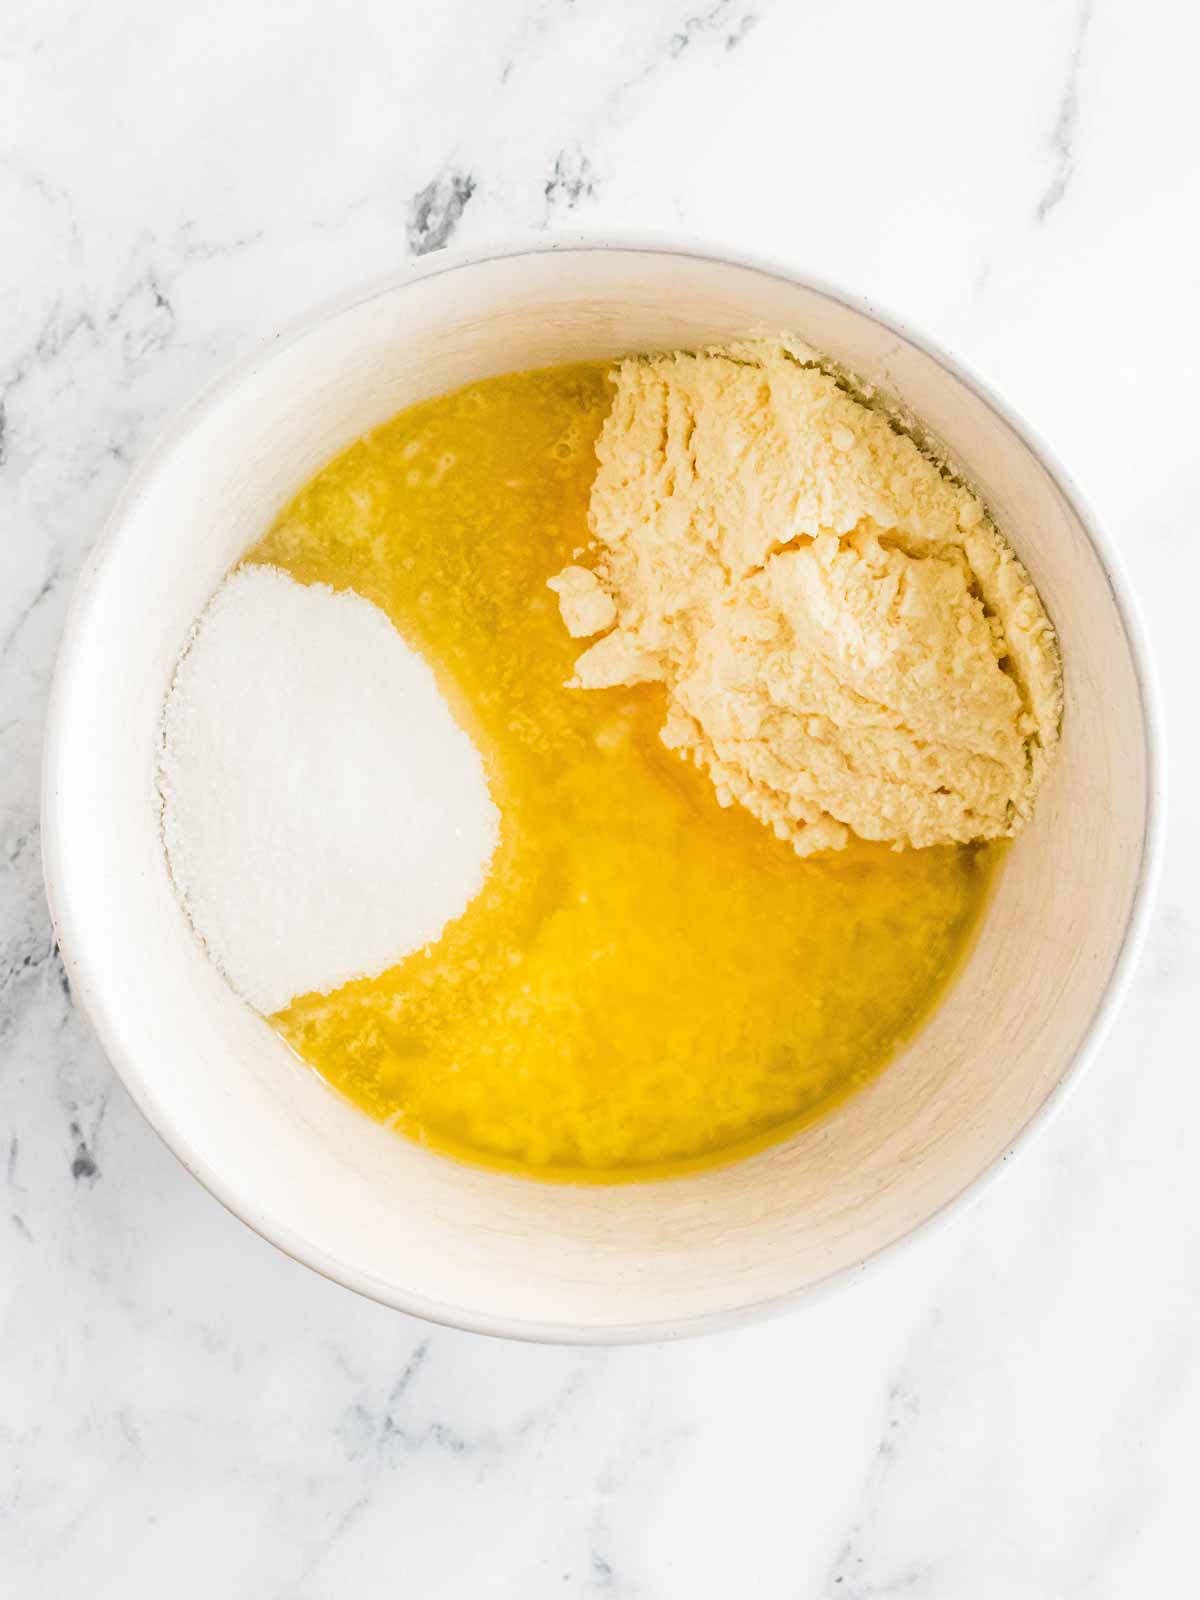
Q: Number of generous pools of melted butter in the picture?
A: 1